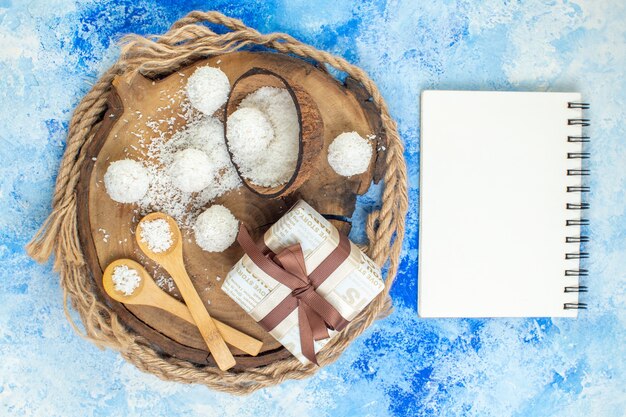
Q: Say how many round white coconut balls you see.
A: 6